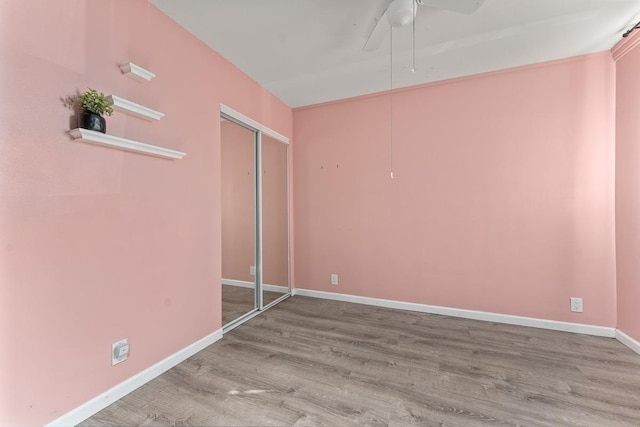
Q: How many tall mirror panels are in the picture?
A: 2